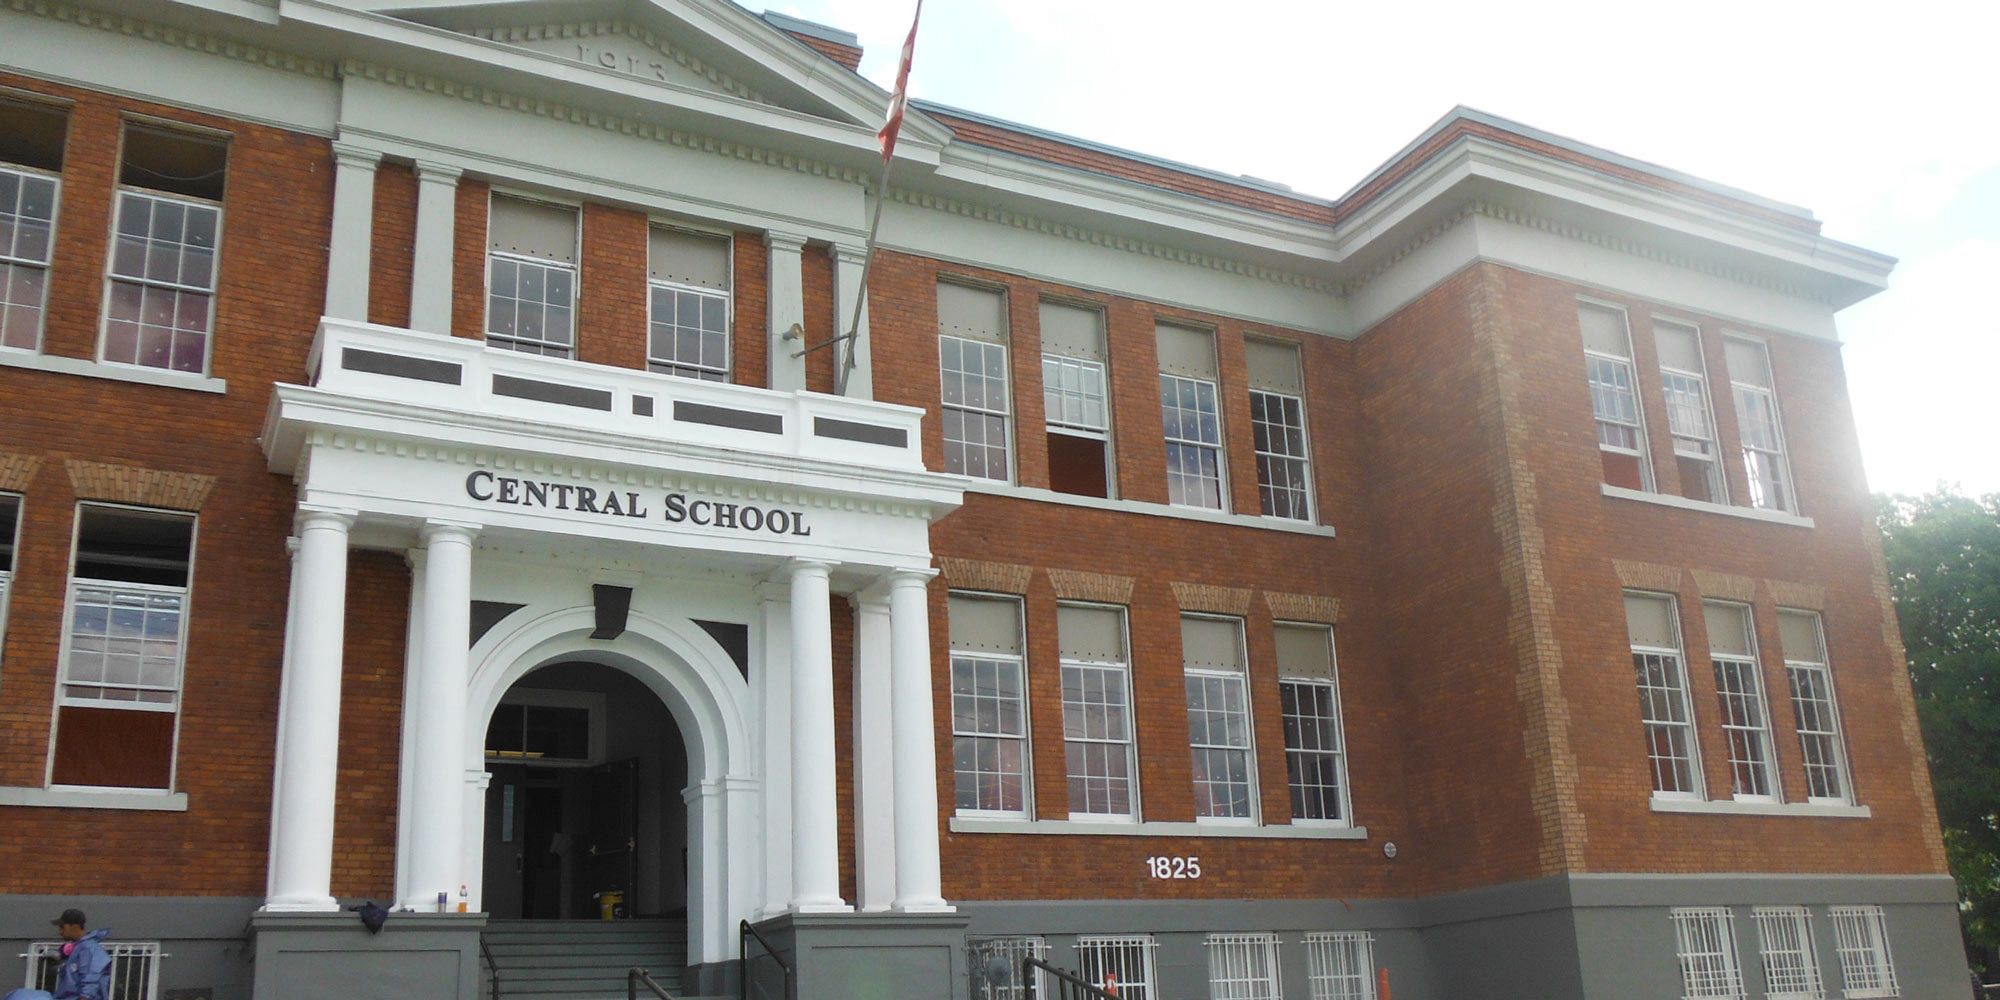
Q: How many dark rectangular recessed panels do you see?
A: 5